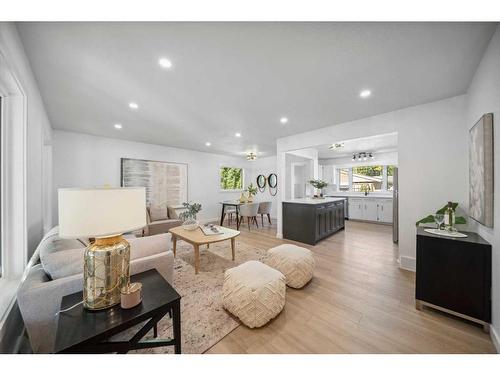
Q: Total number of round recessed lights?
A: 7